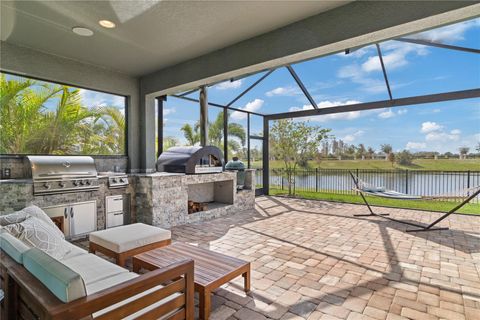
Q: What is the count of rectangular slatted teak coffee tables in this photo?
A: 1